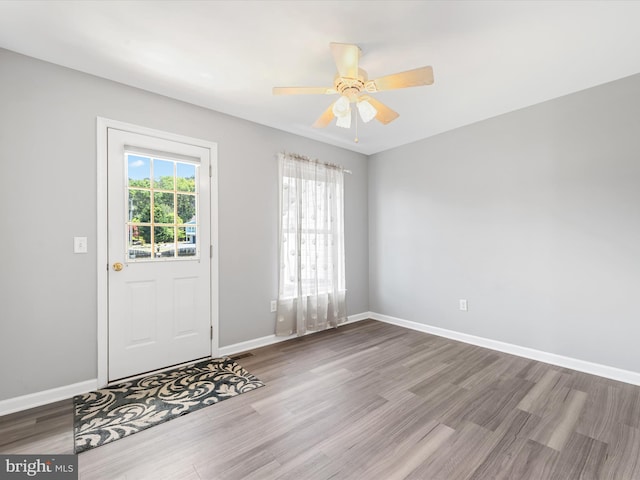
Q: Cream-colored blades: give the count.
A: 5